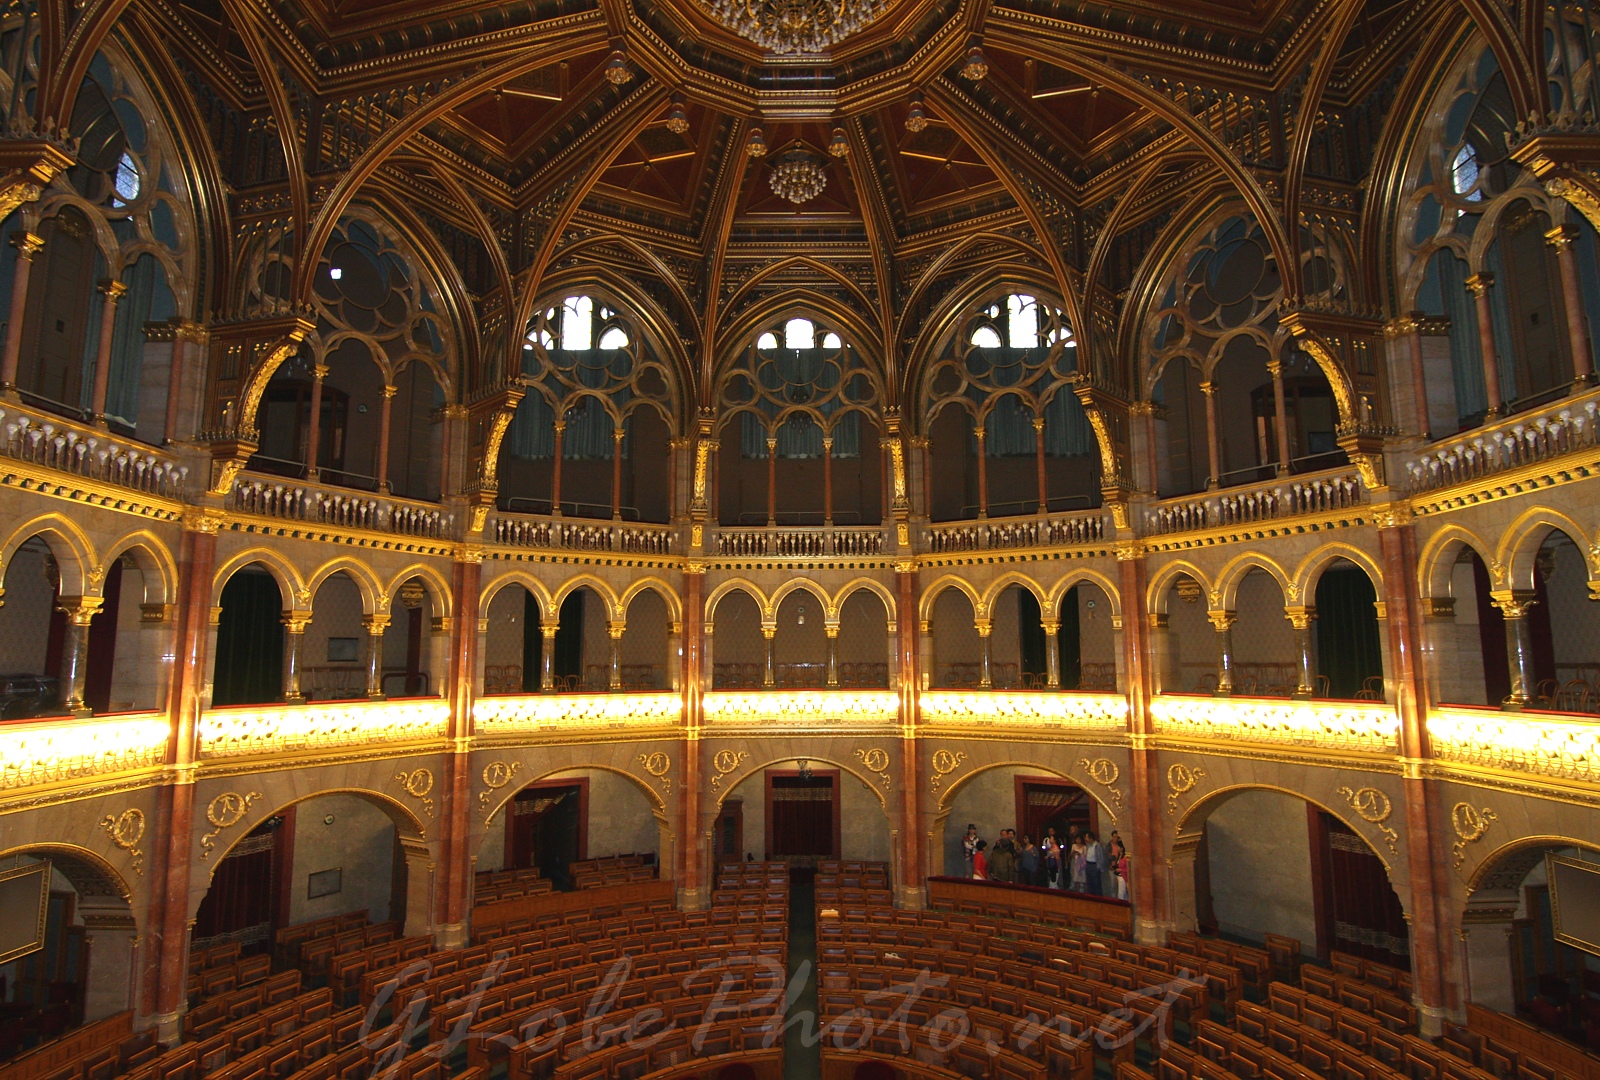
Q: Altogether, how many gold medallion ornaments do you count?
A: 12